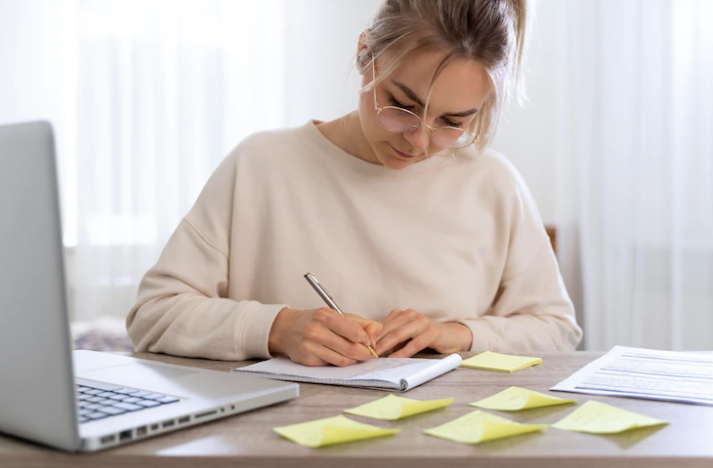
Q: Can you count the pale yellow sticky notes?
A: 6